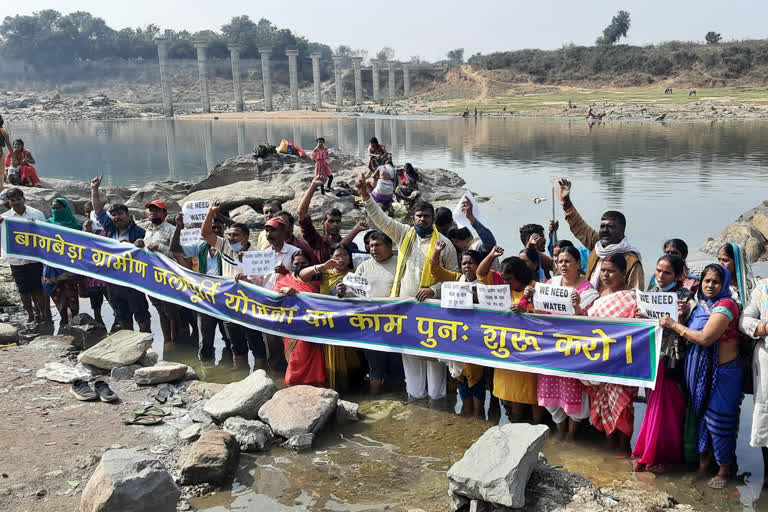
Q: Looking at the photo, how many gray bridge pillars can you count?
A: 11